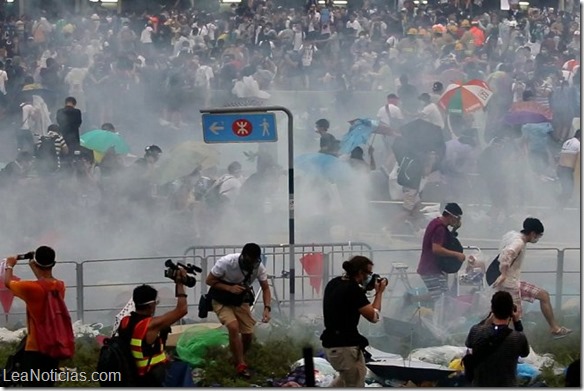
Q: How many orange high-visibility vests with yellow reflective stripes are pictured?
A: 1